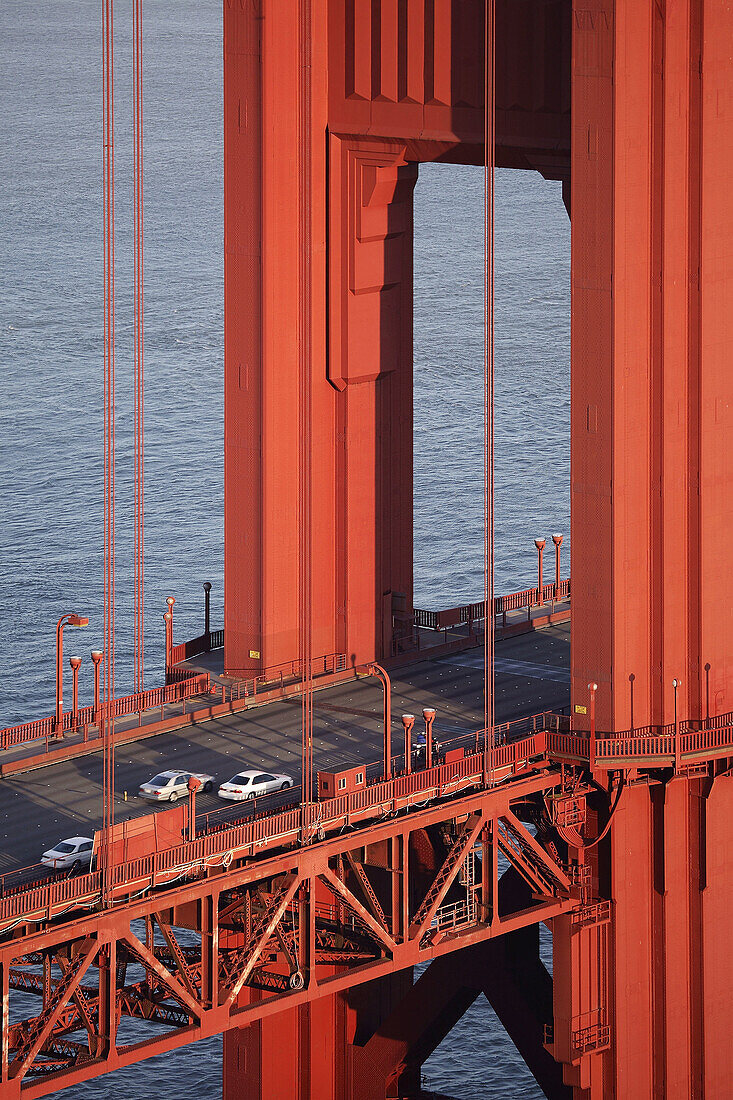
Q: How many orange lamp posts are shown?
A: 13